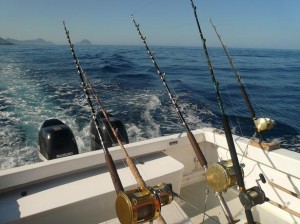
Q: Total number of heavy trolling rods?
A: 5